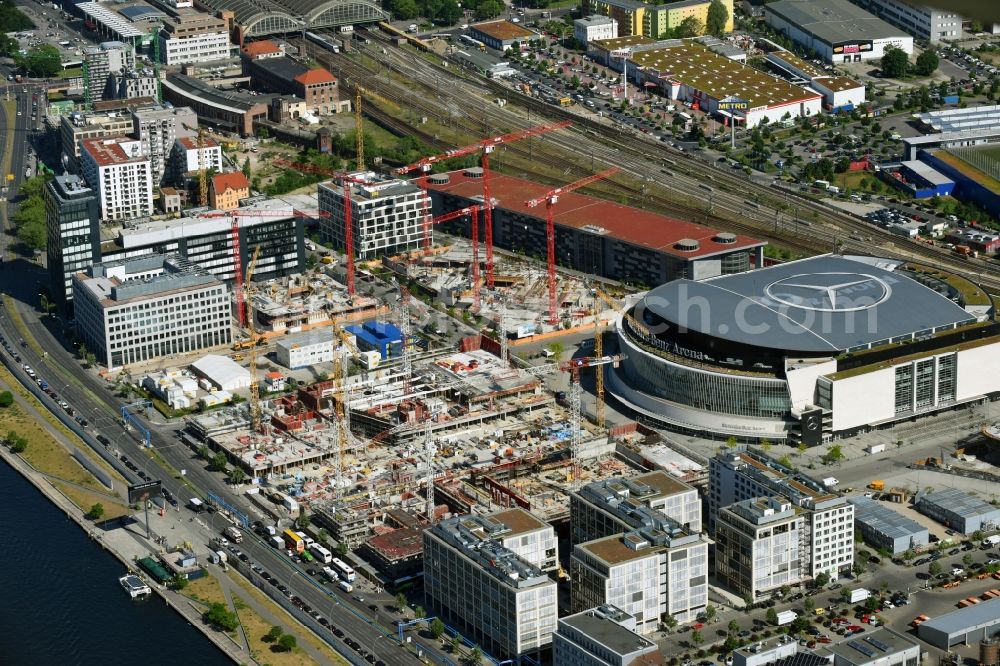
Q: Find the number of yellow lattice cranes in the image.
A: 5